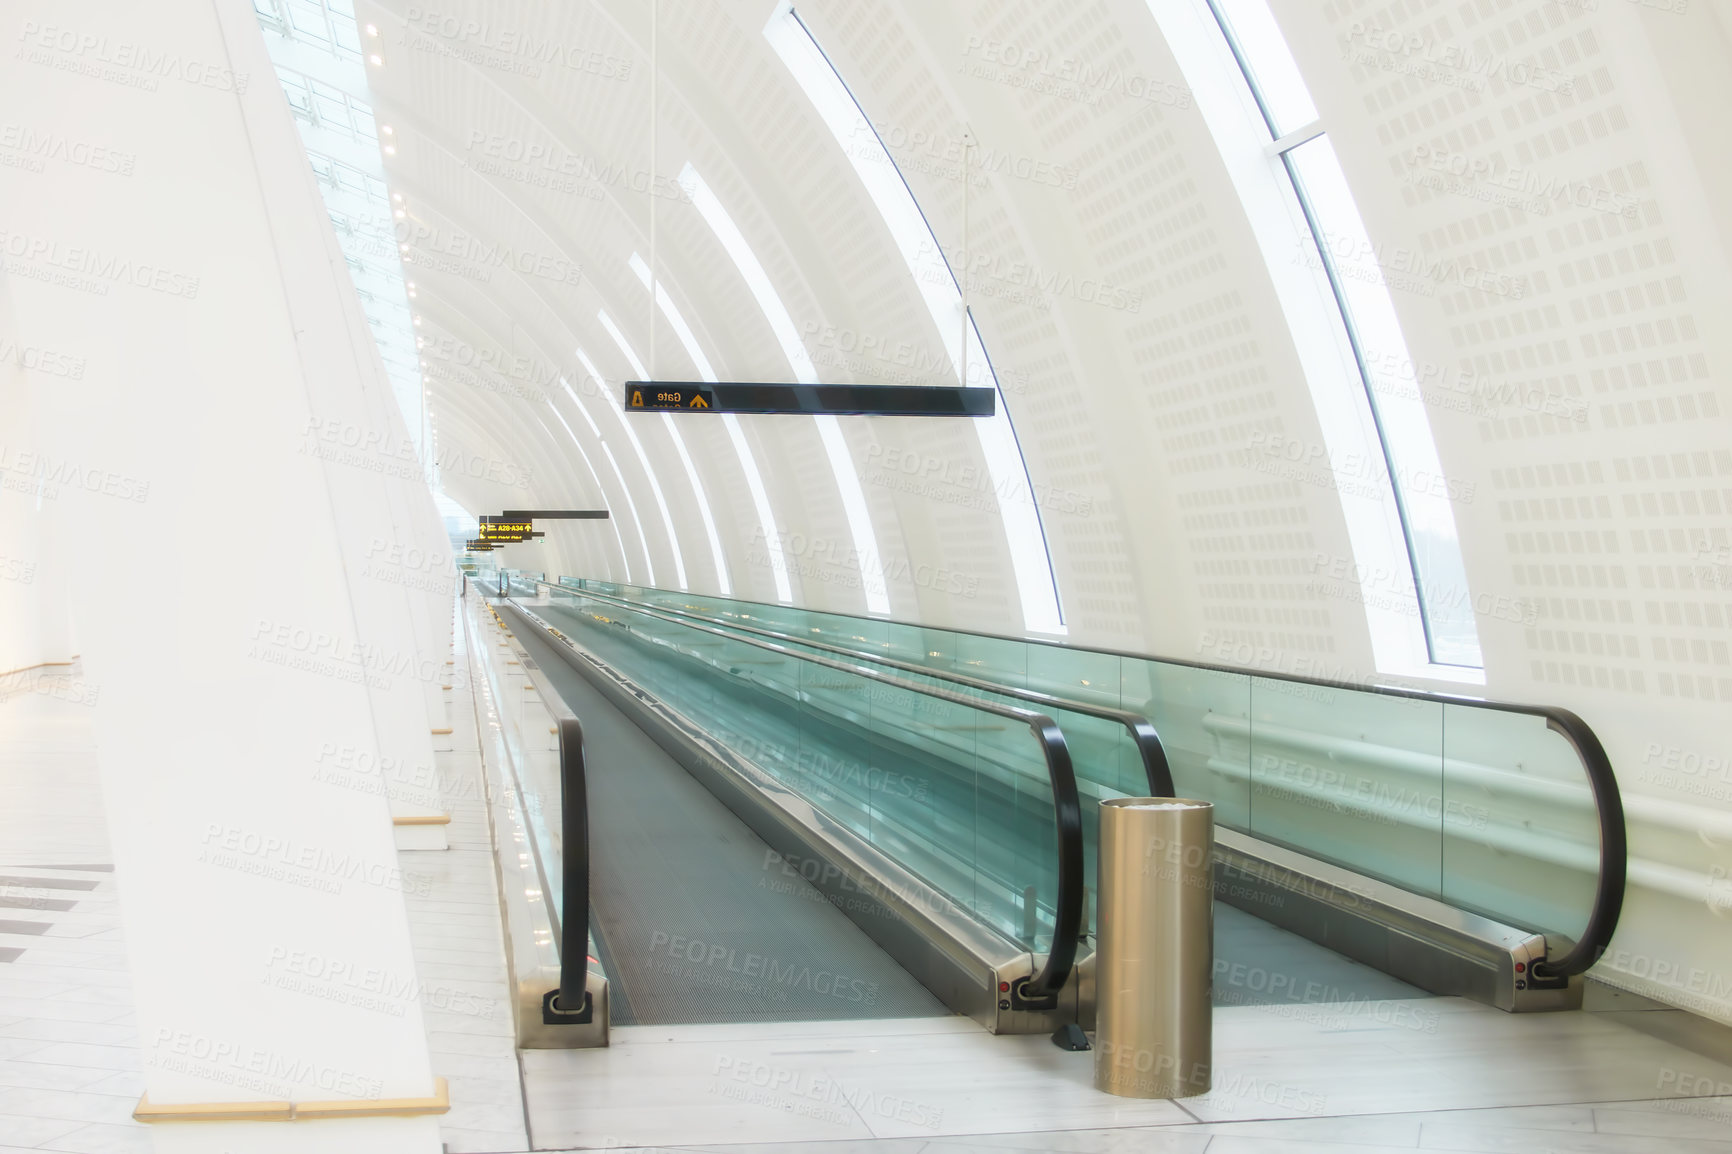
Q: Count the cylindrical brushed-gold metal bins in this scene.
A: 1